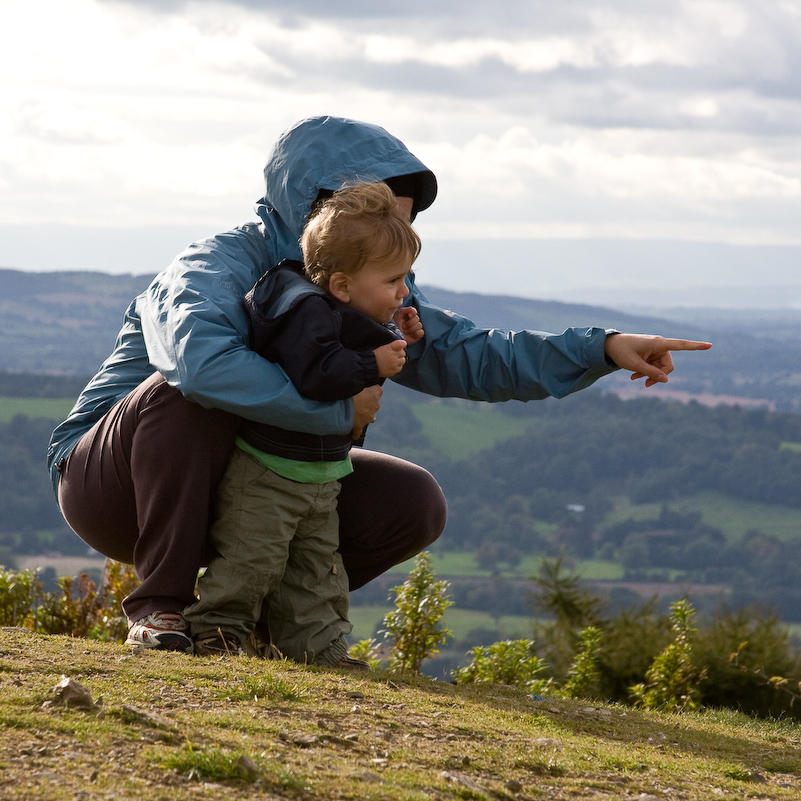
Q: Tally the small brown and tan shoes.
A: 2